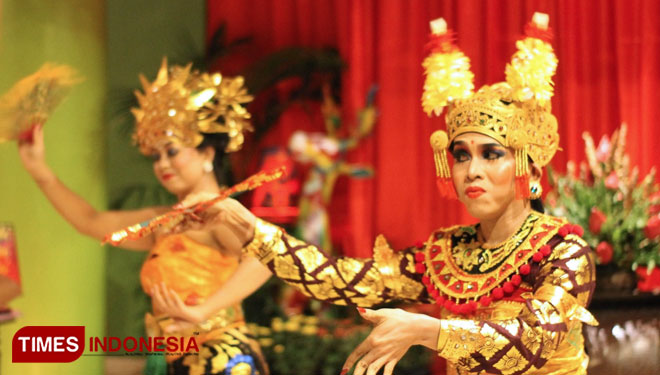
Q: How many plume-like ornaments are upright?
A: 2